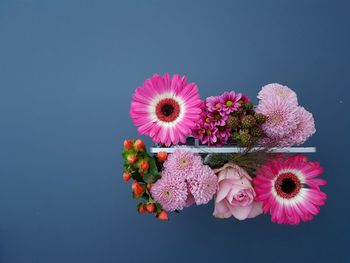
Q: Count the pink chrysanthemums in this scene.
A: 6